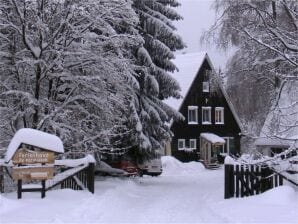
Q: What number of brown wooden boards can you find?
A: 2